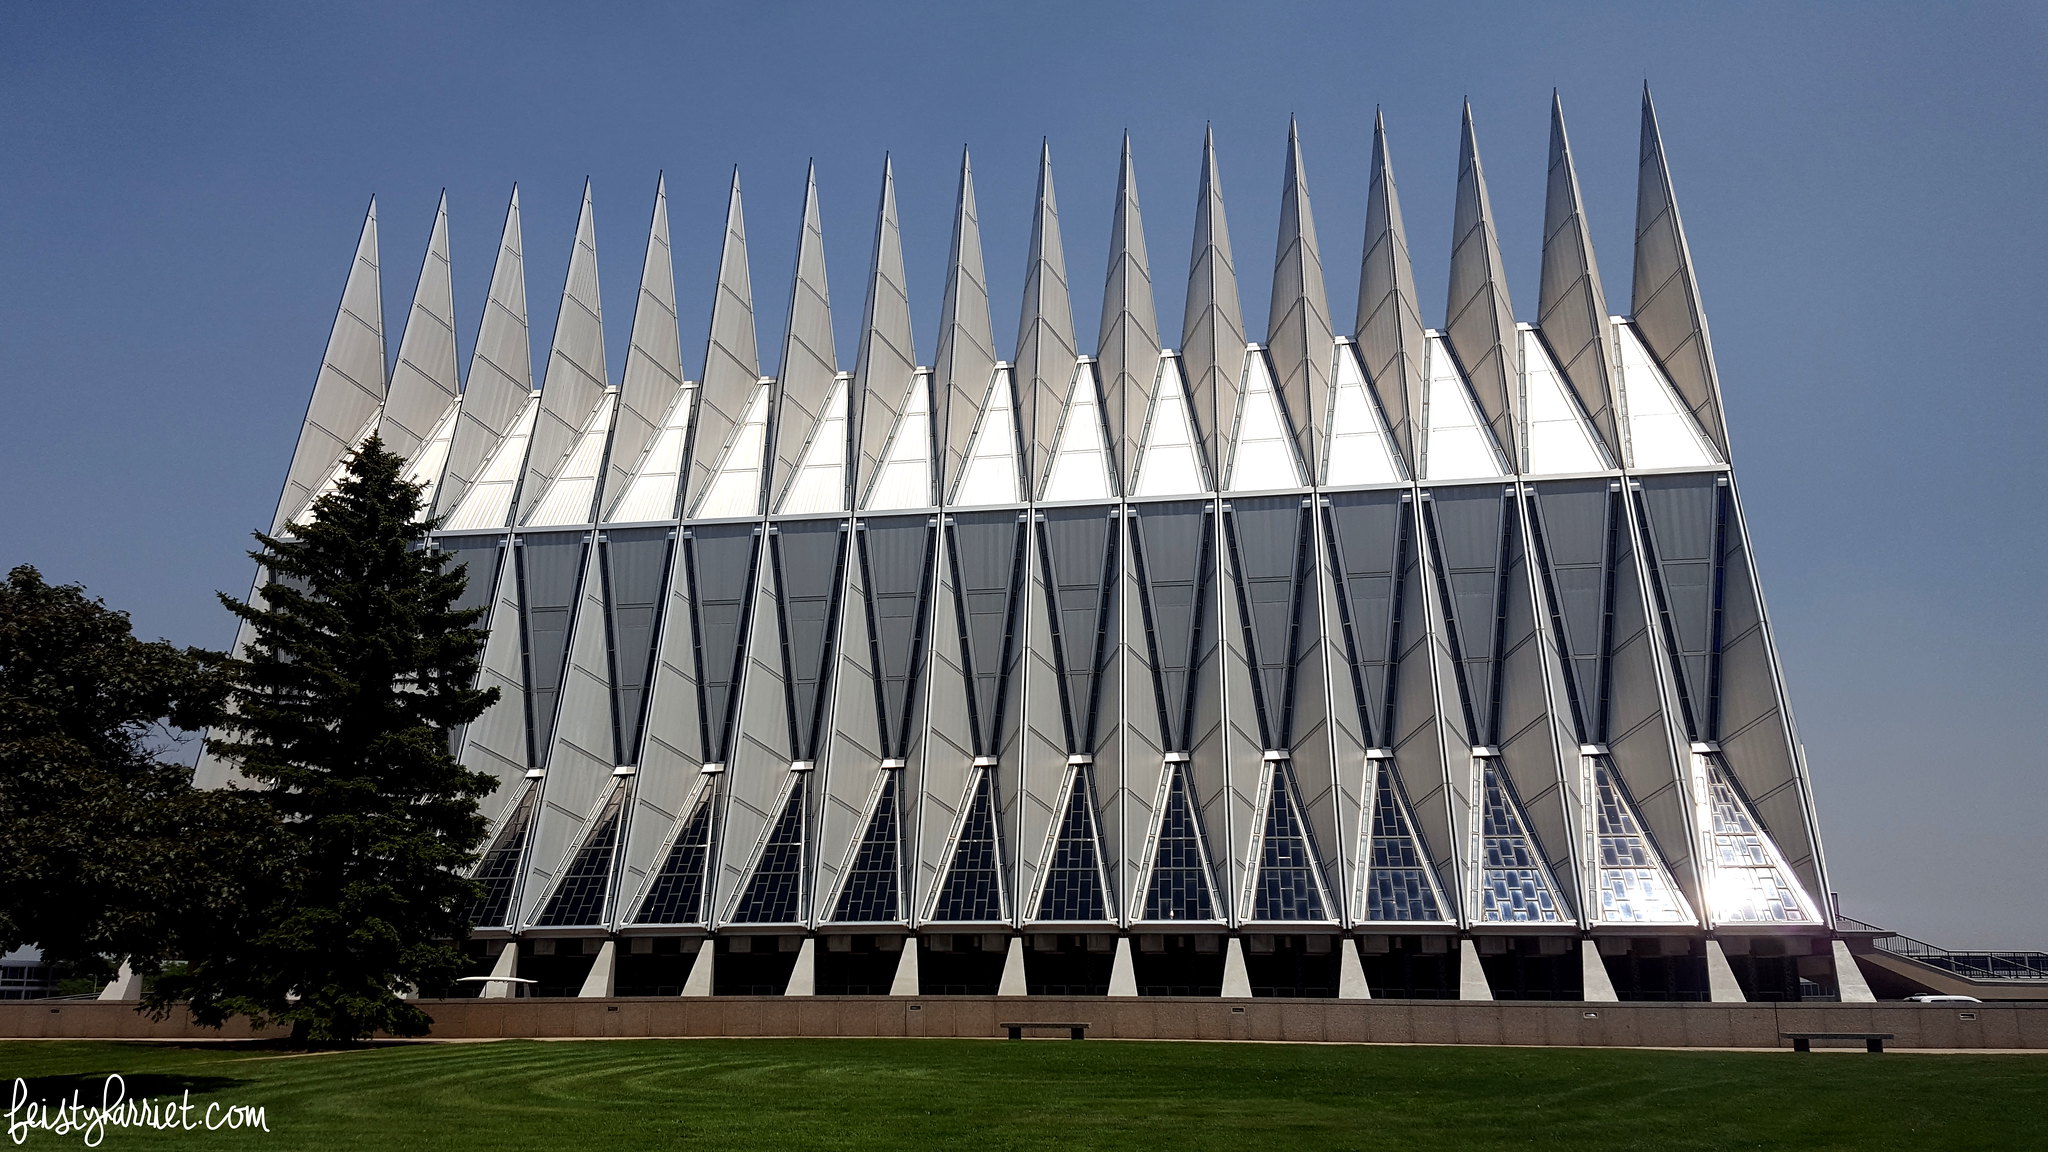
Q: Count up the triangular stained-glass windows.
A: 13